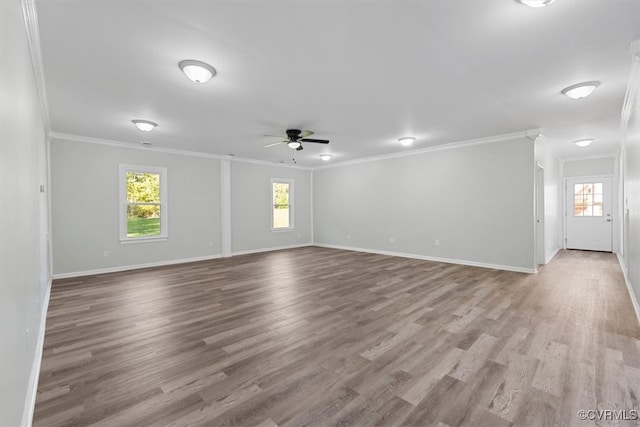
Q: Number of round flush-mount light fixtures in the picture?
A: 7